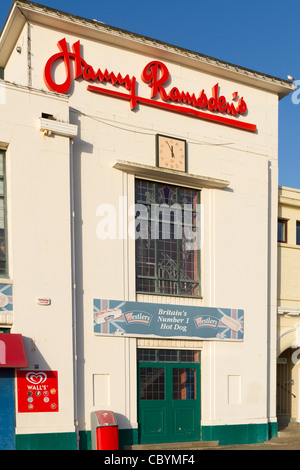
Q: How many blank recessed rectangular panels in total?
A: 2